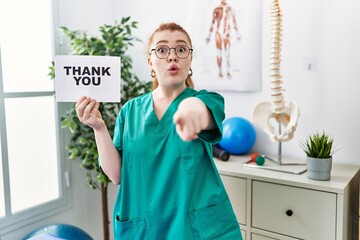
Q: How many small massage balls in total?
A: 2